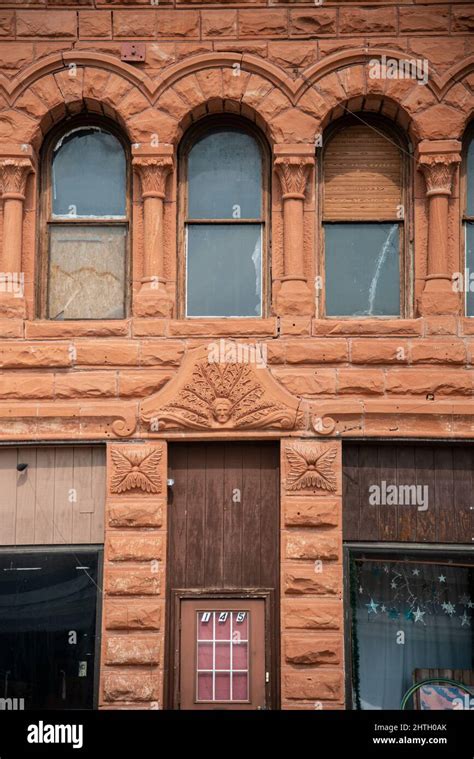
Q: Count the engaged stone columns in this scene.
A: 4